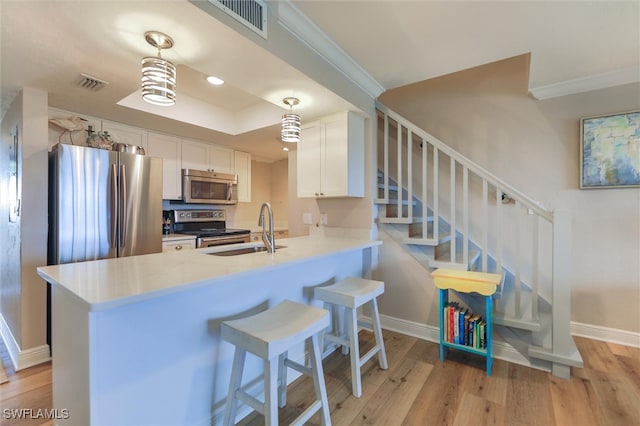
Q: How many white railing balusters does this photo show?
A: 11